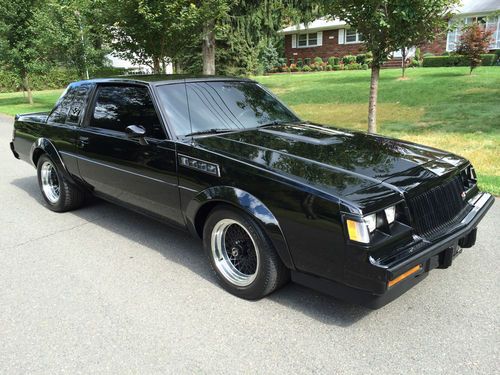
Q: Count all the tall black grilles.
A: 1